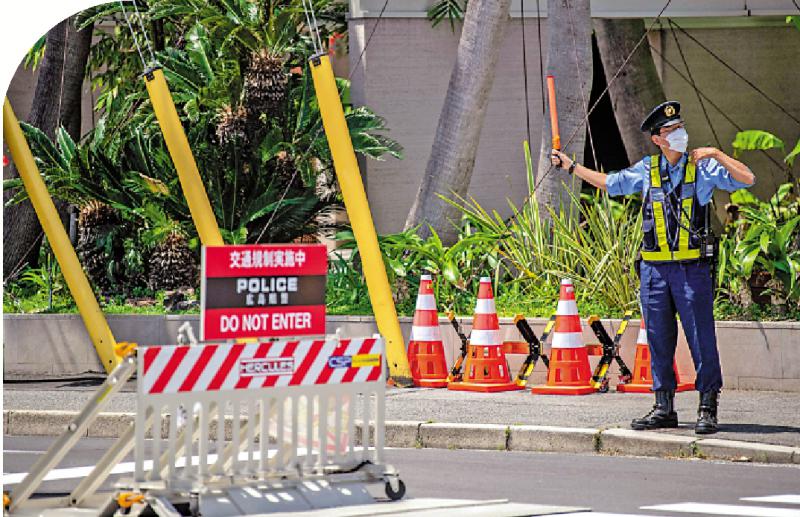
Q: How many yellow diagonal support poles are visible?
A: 3